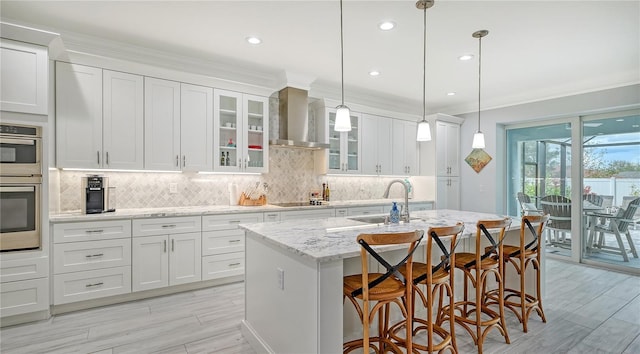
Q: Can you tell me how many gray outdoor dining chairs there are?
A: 4